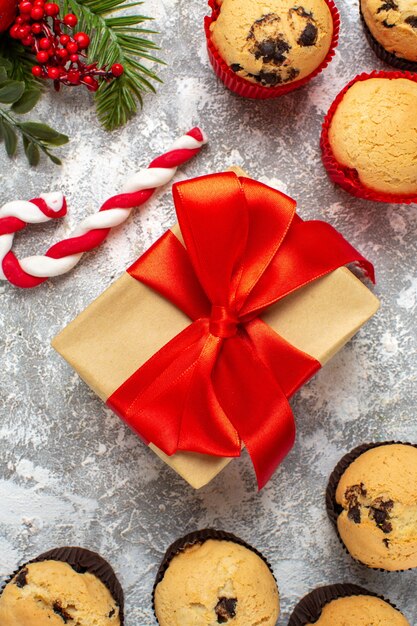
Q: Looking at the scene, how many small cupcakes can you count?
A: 7